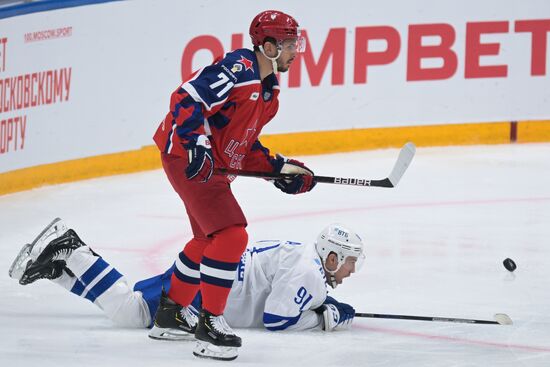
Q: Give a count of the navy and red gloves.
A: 2